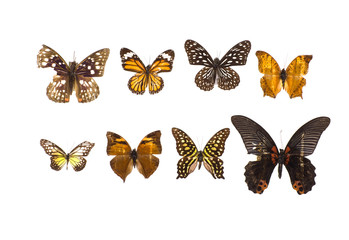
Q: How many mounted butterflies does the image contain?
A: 8